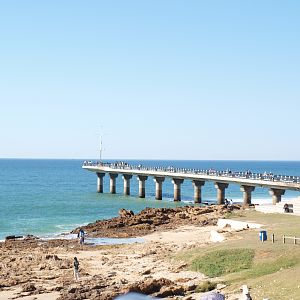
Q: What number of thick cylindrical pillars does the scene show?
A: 10